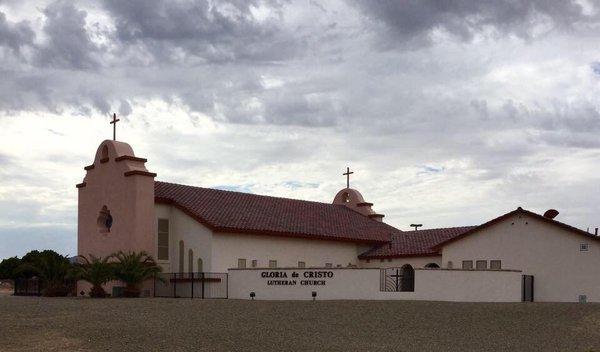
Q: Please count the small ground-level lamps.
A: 2